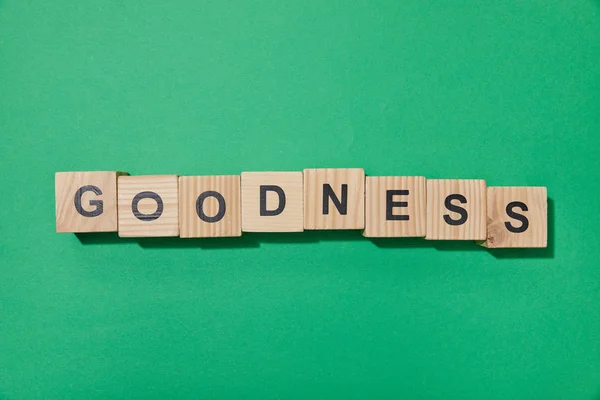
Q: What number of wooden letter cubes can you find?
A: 8